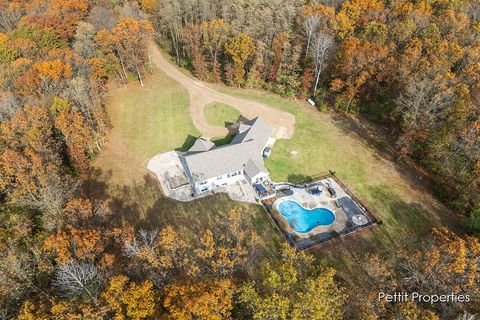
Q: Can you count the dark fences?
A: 1